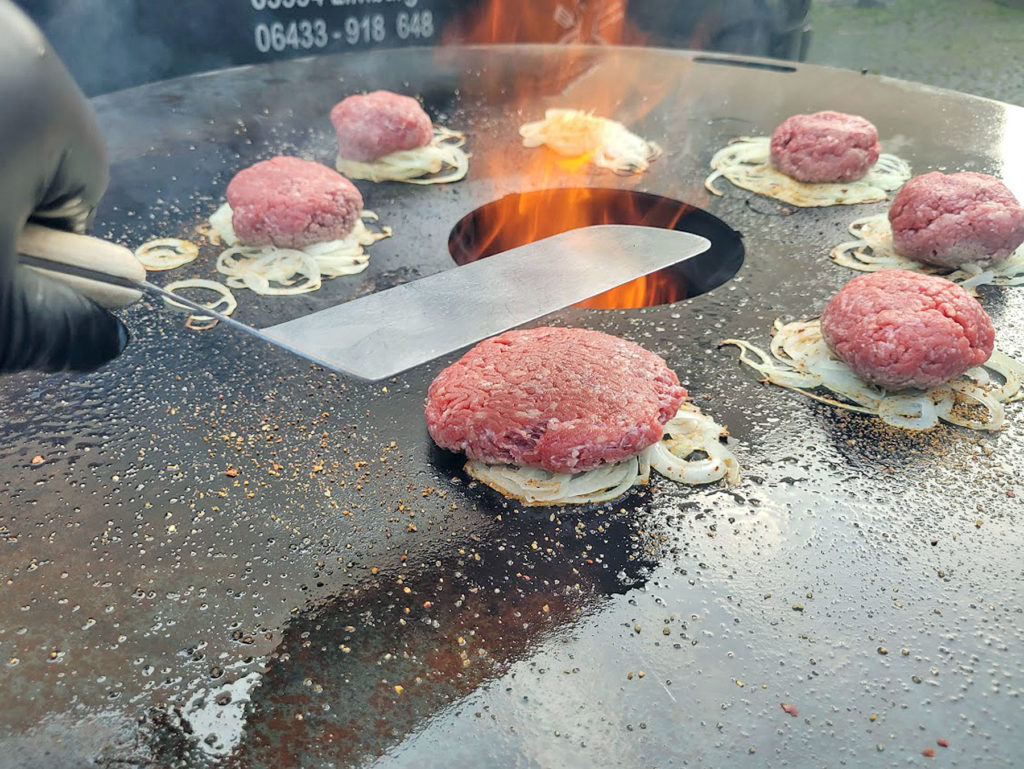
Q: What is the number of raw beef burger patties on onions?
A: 6